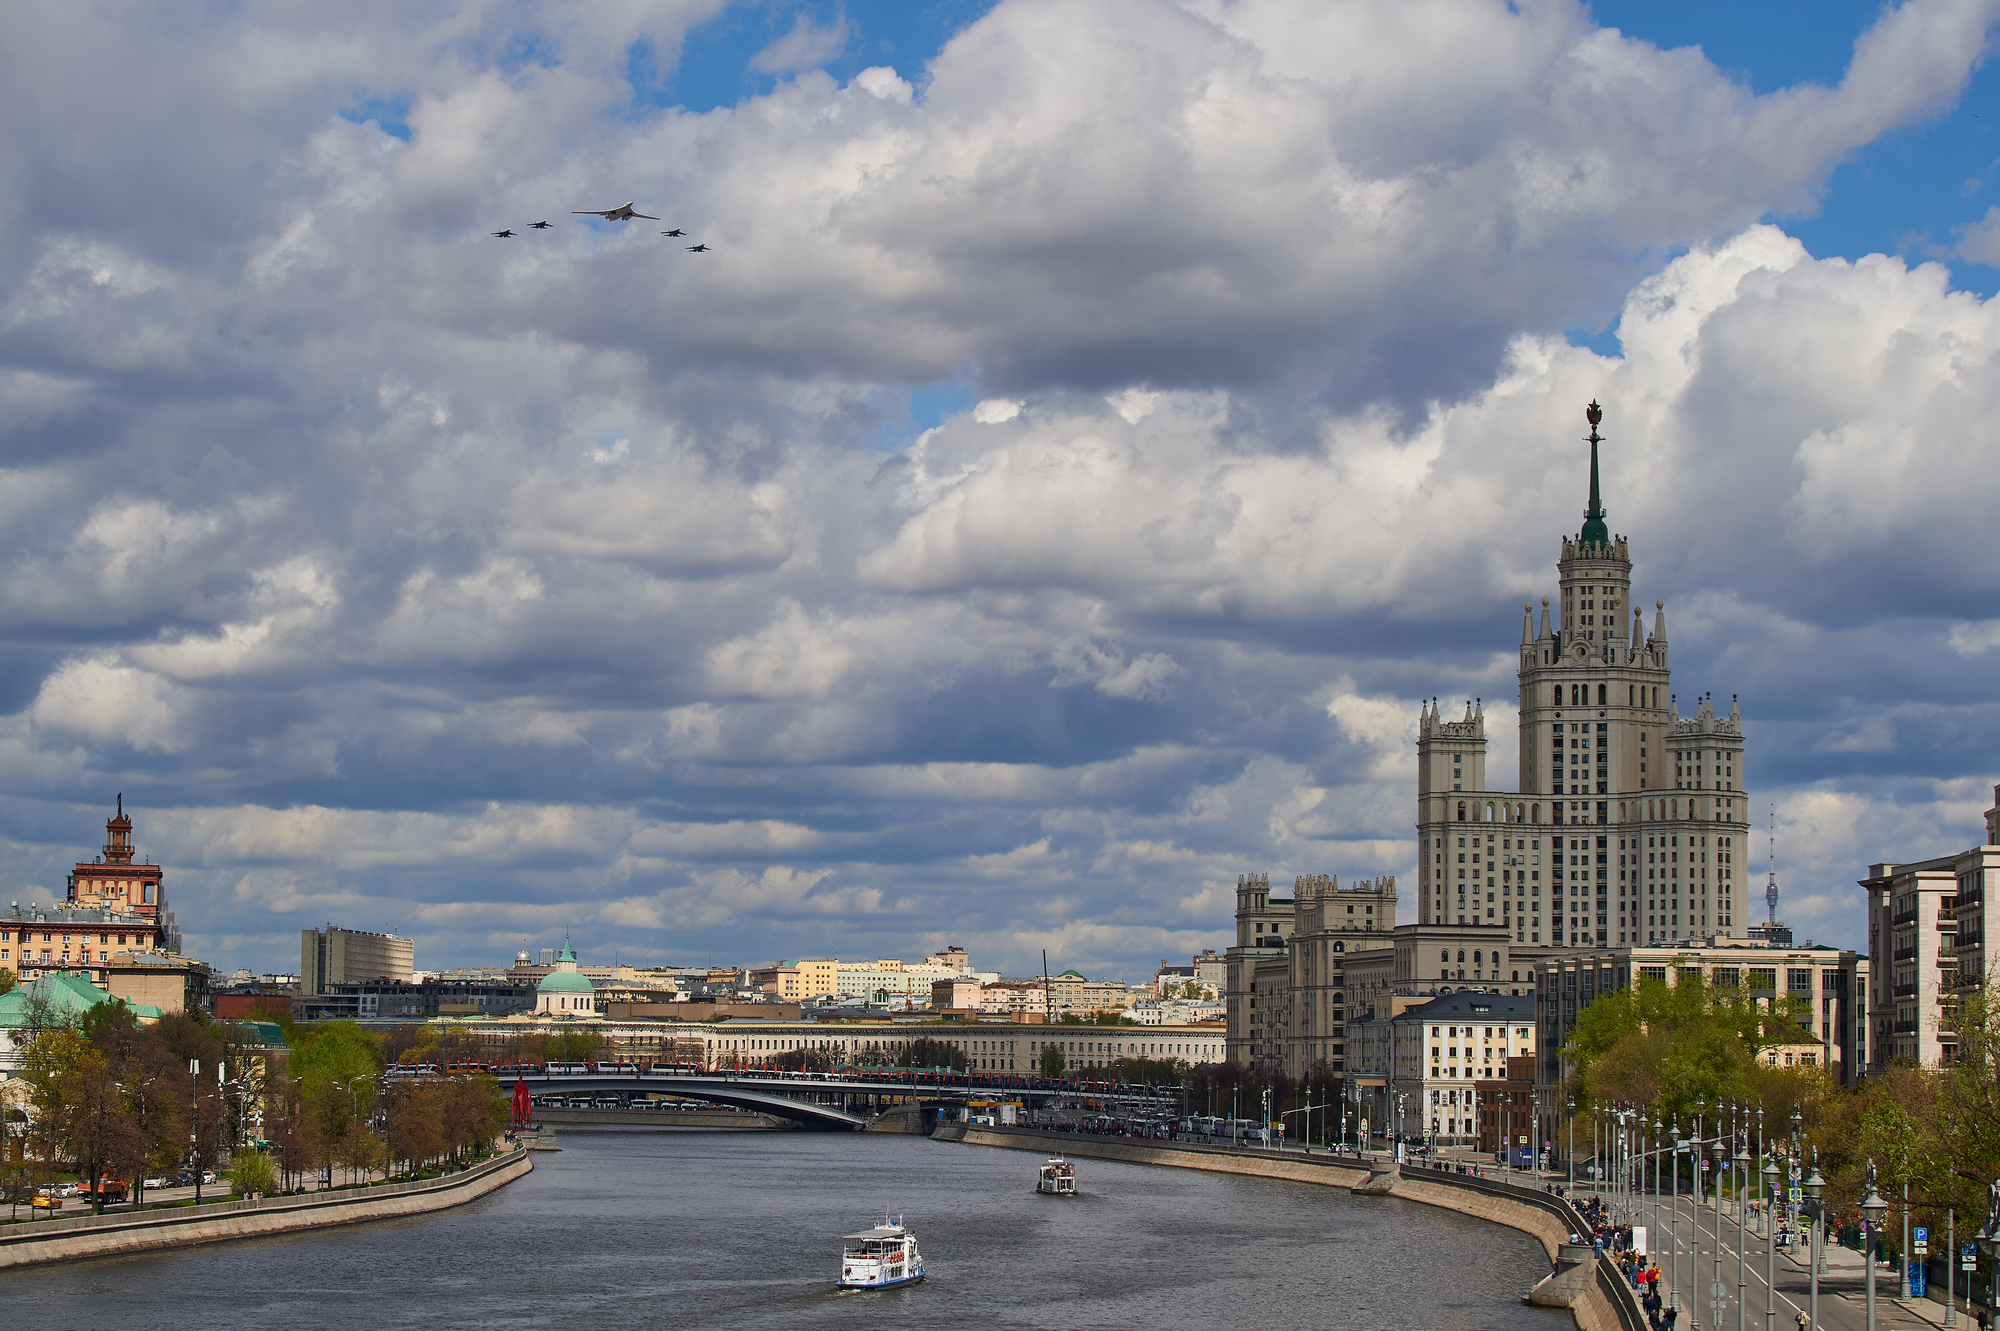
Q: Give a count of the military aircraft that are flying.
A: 5